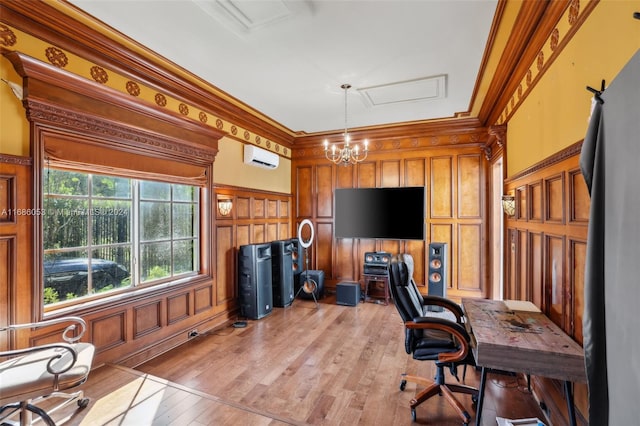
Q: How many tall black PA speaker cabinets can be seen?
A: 2